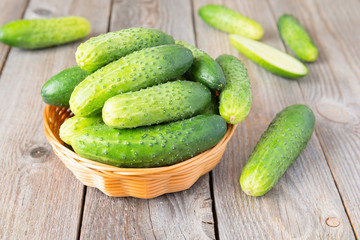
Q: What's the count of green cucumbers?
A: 13